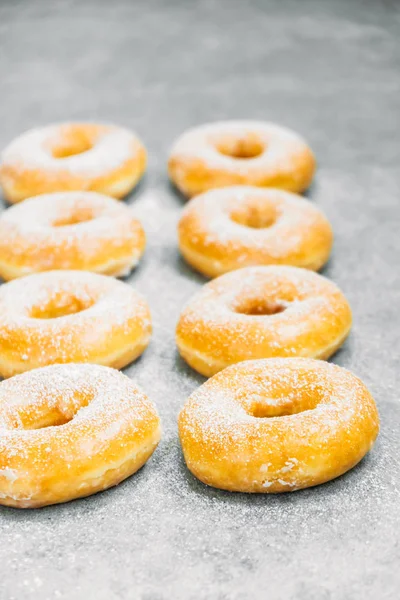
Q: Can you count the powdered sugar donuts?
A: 8